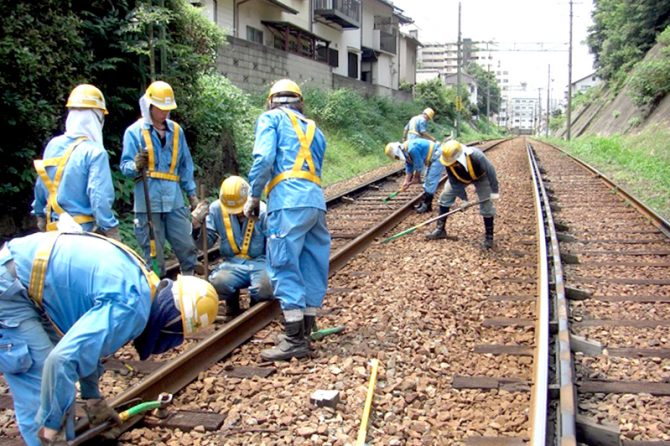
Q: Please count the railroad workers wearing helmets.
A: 8